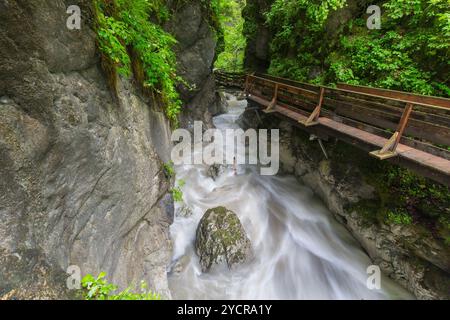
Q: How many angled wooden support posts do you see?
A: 3